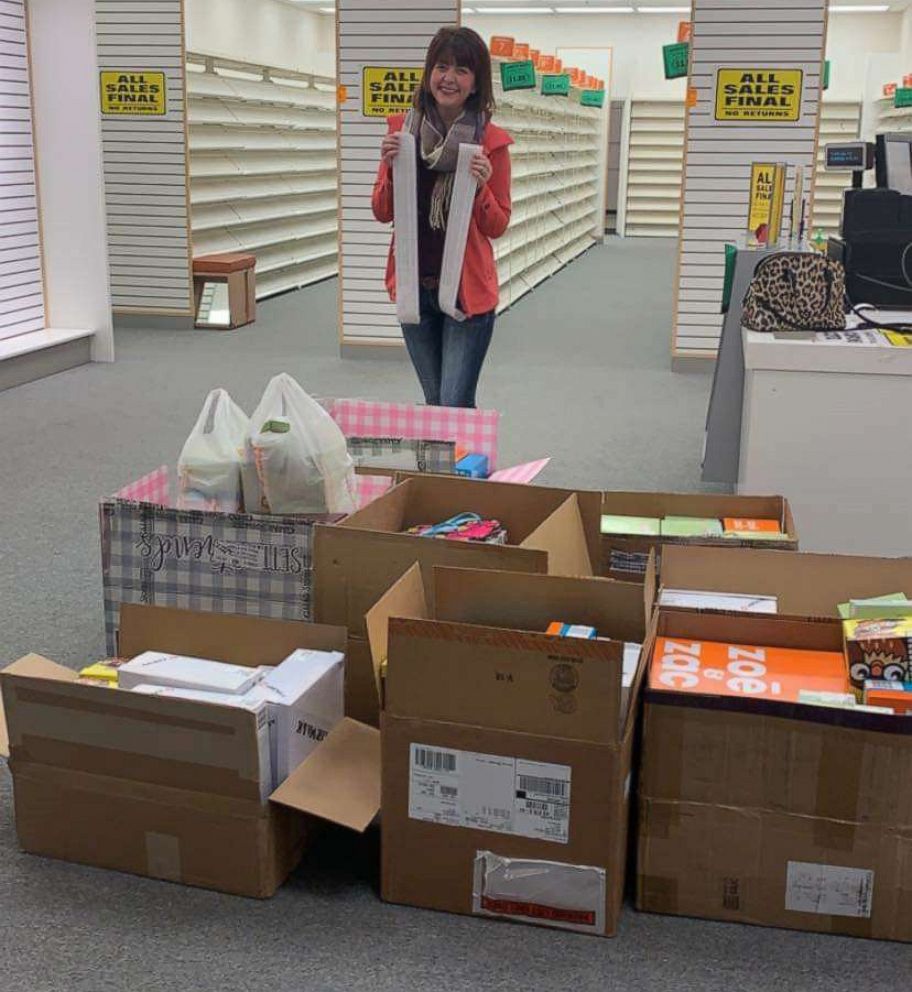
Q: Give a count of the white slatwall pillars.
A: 3